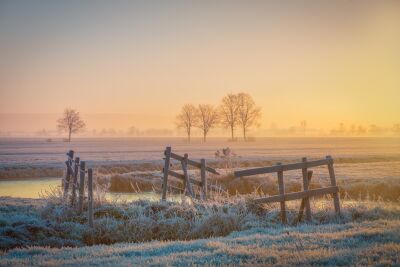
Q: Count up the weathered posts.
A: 11